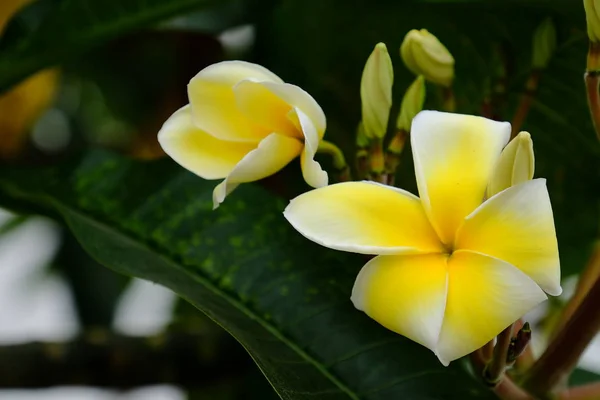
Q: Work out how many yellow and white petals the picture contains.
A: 10